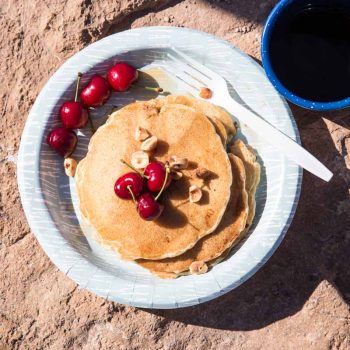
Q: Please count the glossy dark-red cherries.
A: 7